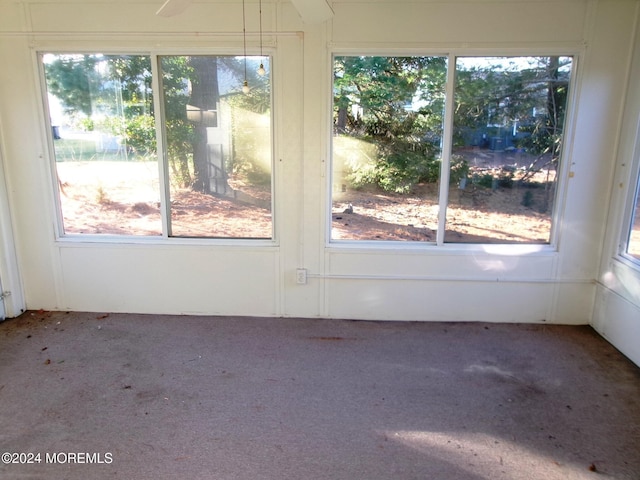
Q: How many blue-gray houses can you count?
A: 1